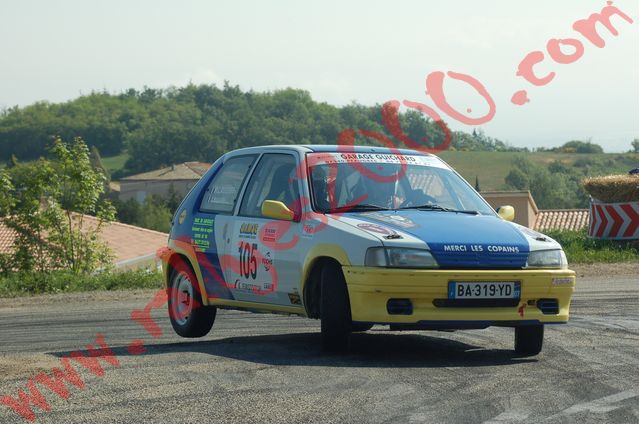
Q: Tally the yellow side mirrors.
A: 2